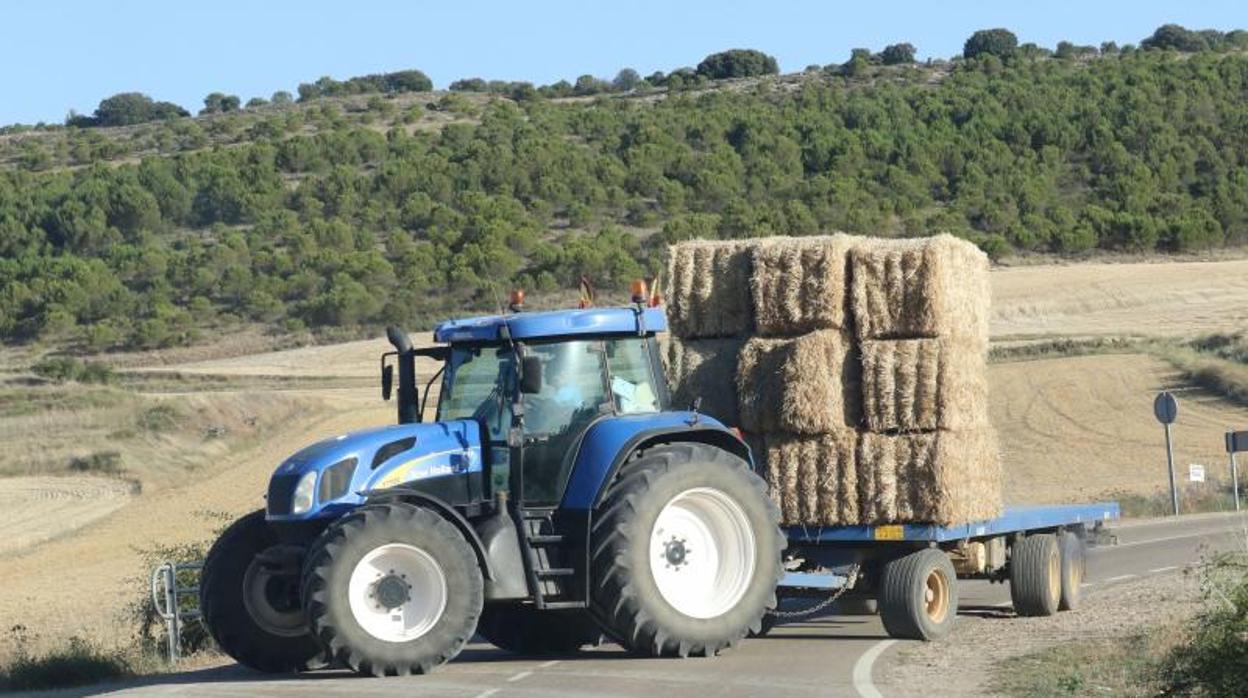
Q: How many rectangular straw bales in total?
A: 9